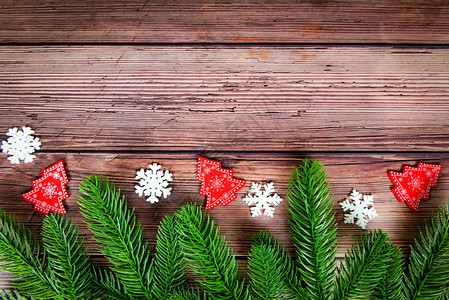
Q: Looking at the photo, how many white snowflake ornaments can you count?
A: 4